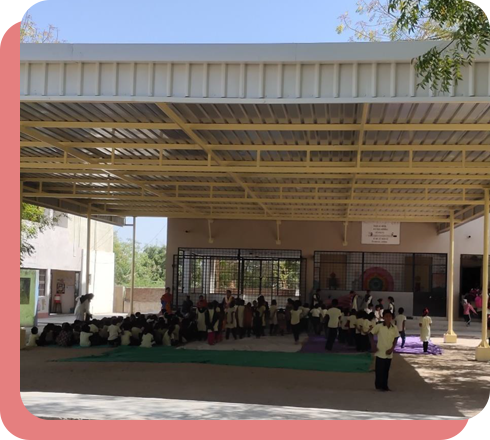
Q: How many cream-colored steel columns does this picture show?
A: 4